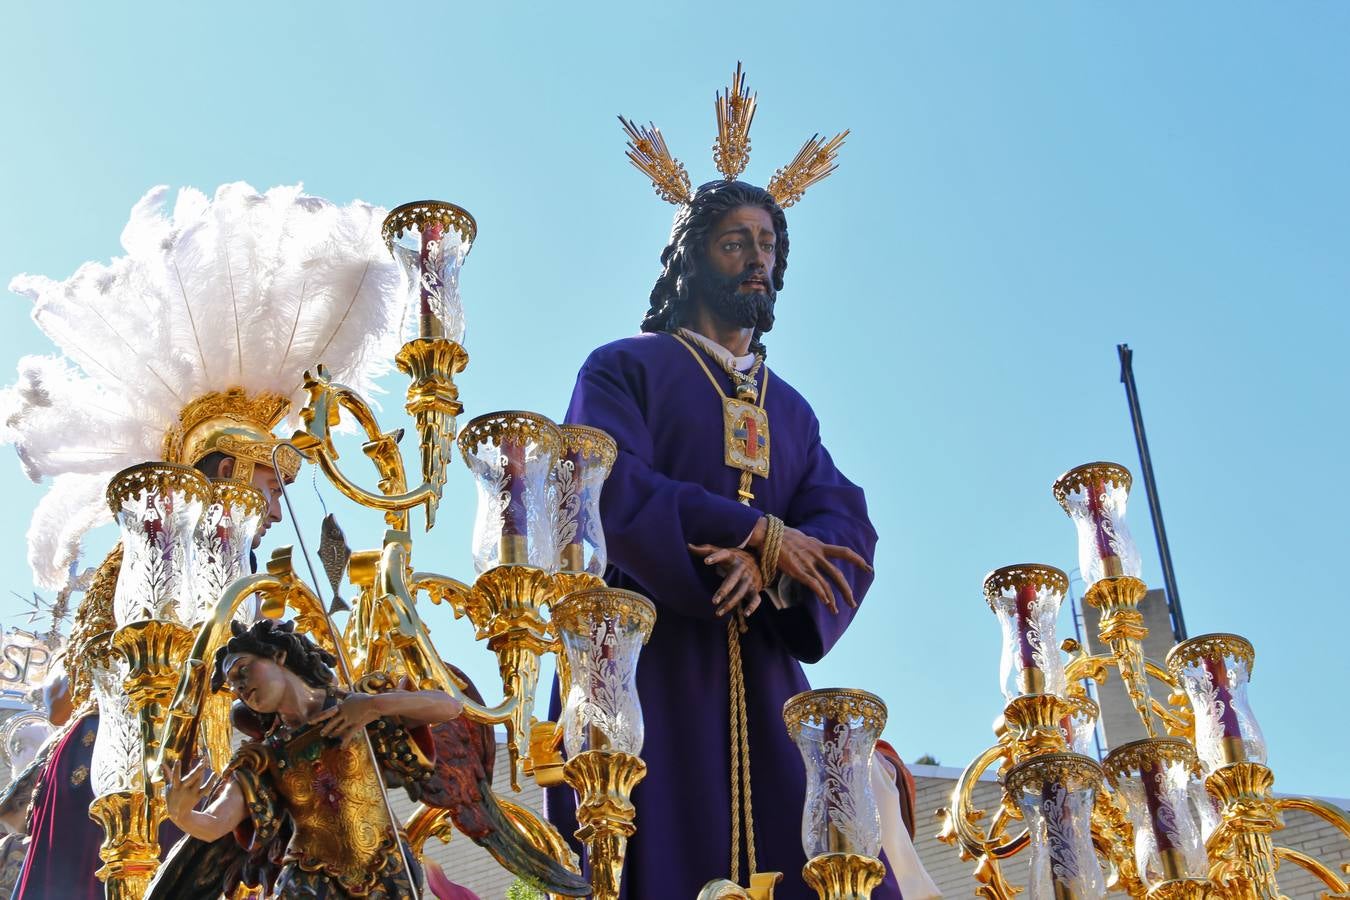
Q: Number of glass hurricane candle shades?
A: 15